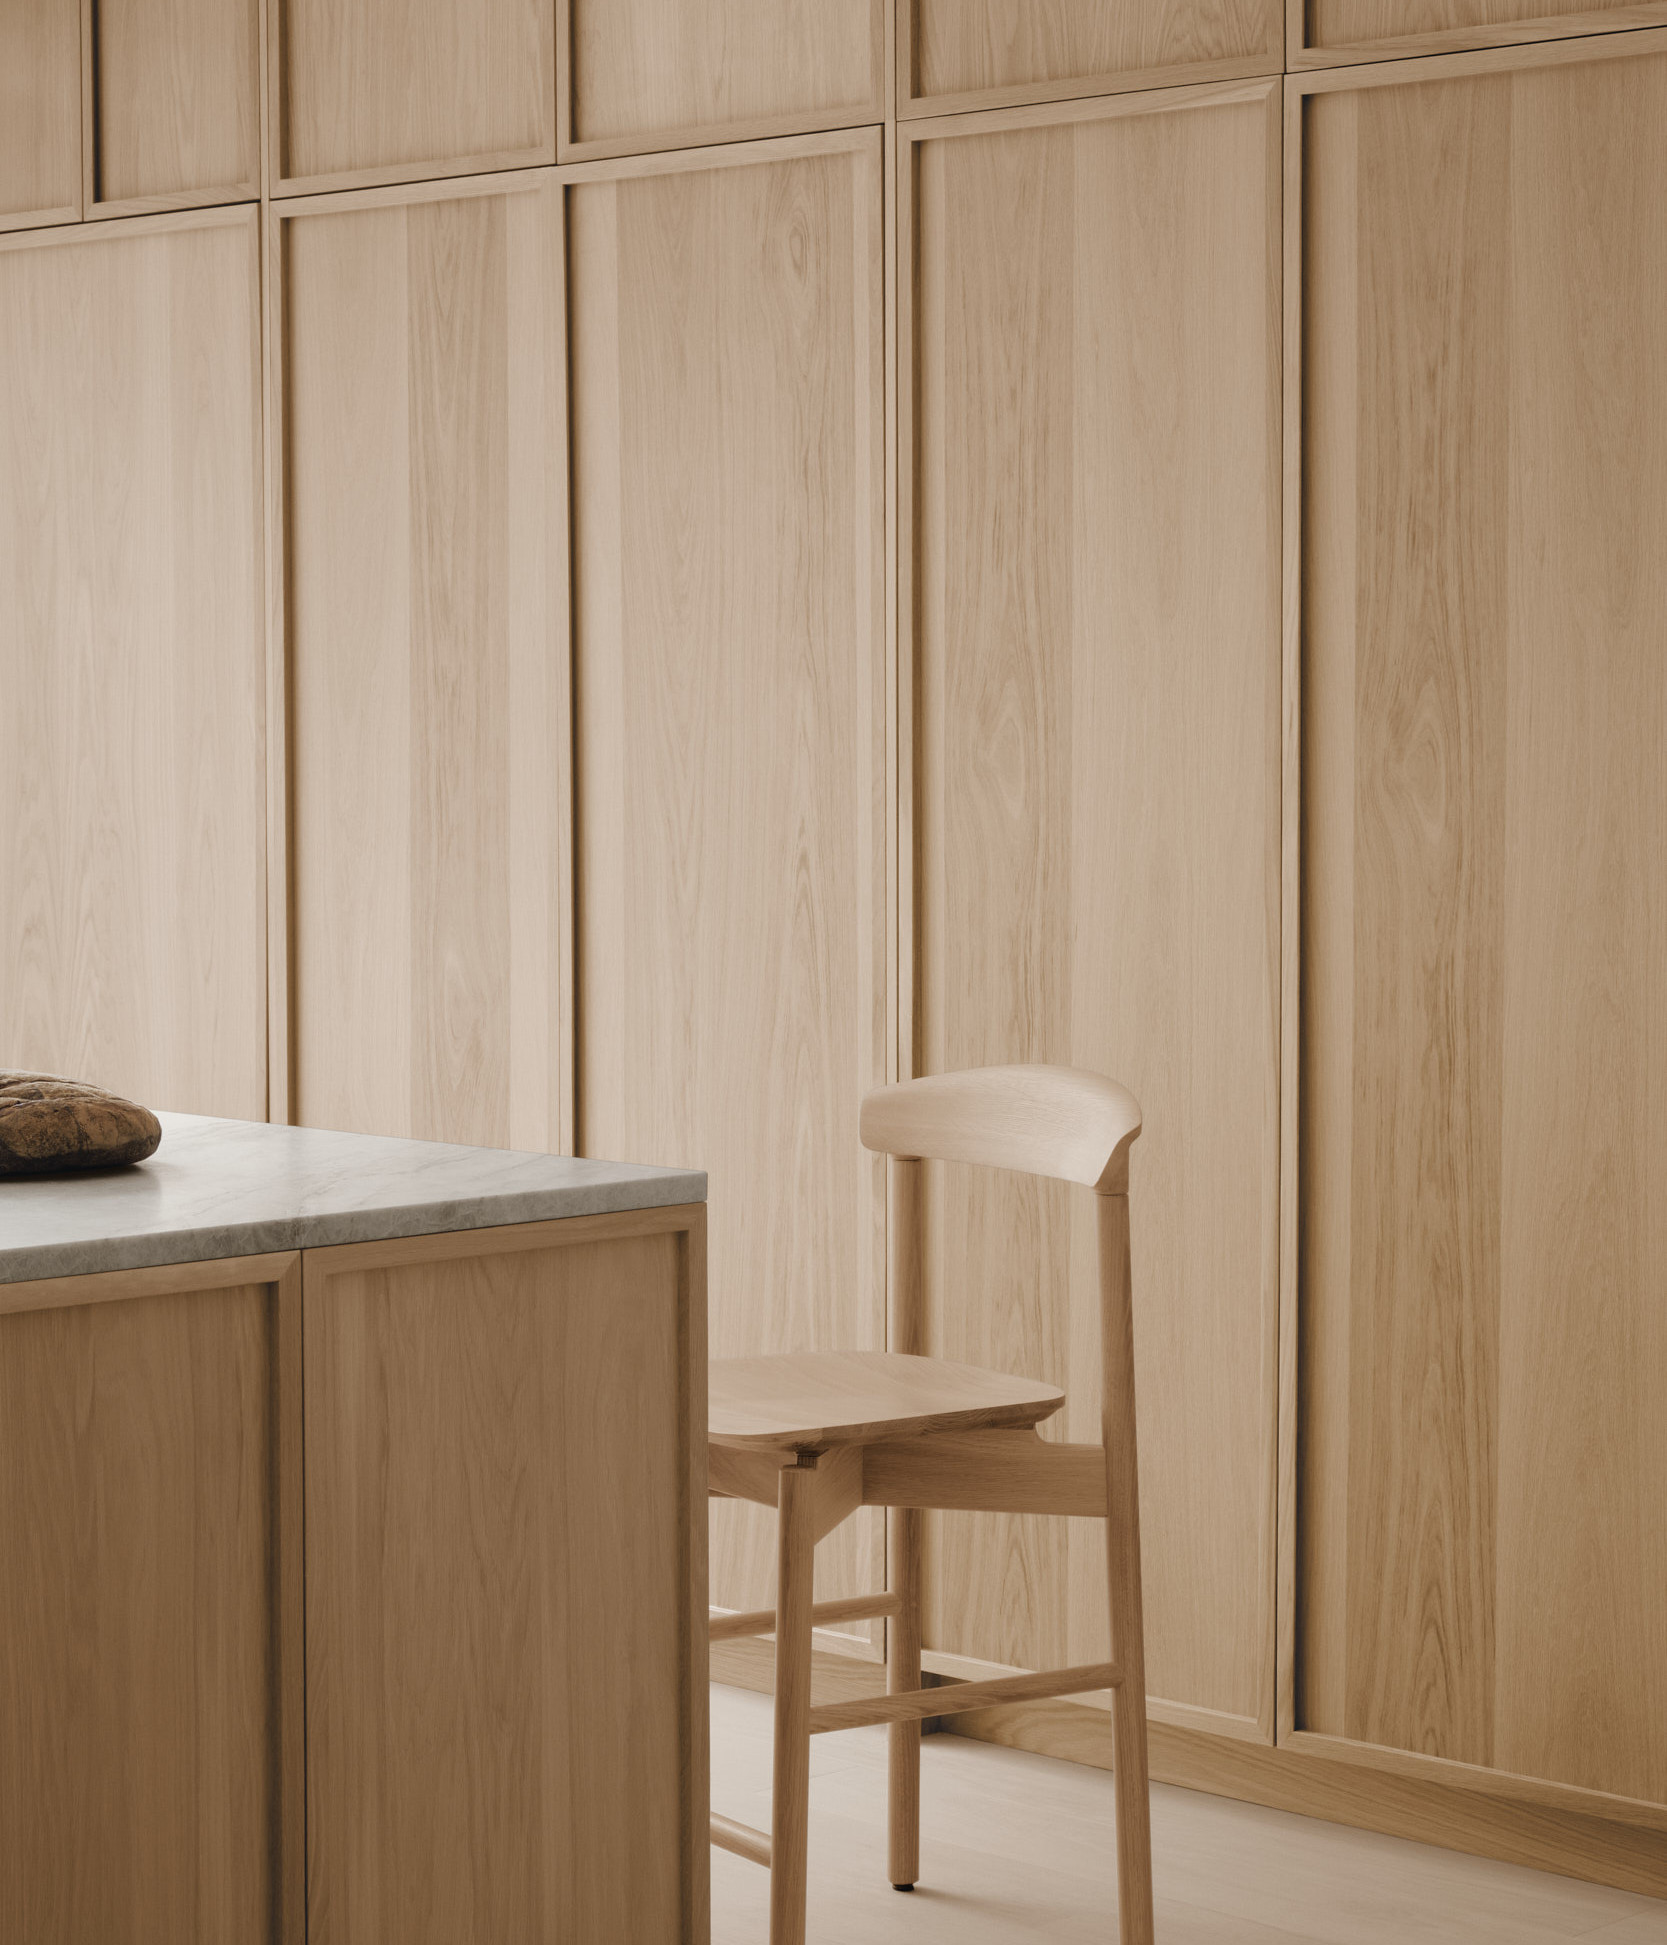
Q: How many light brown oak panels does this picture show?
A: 13